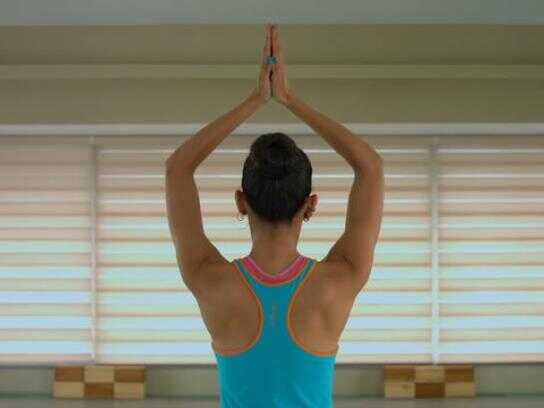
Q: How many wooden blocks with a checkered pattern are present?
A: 2